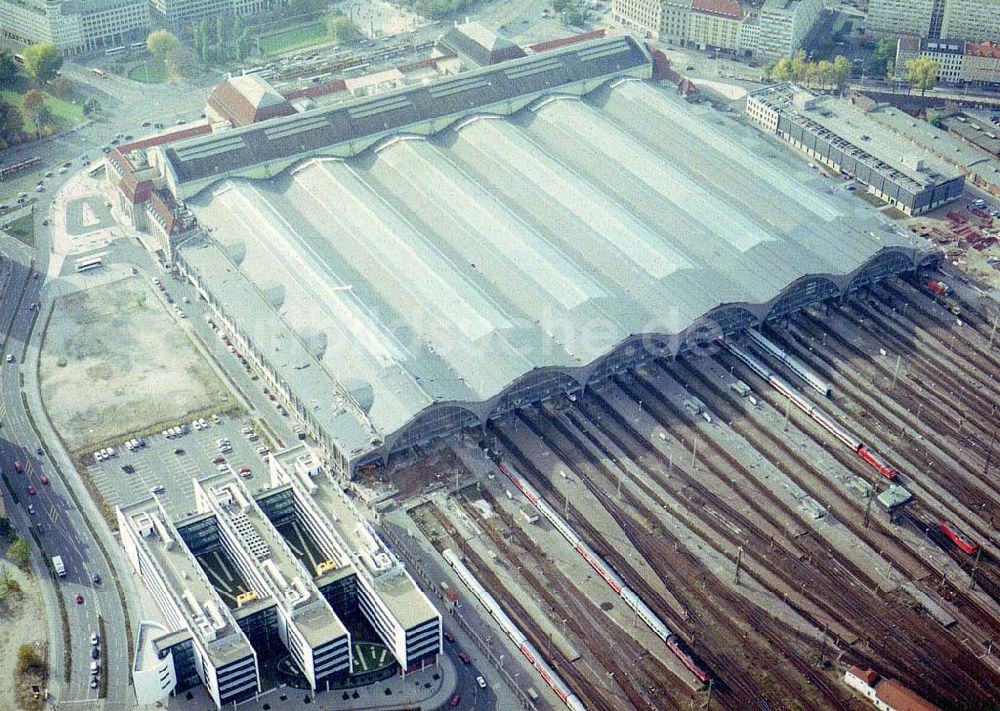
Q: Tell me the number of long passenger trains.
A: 4